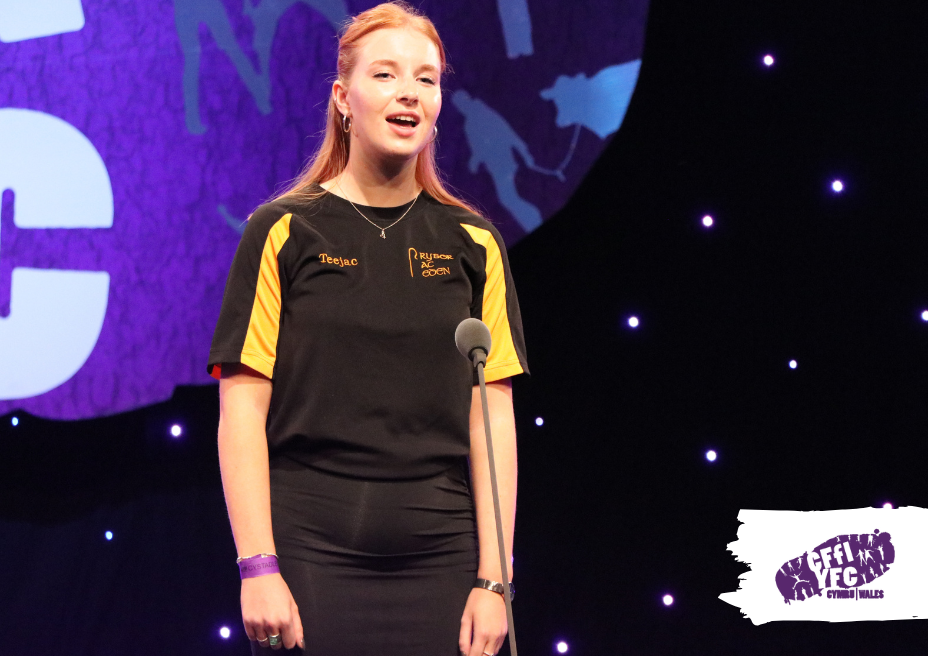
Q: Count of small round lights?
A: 15